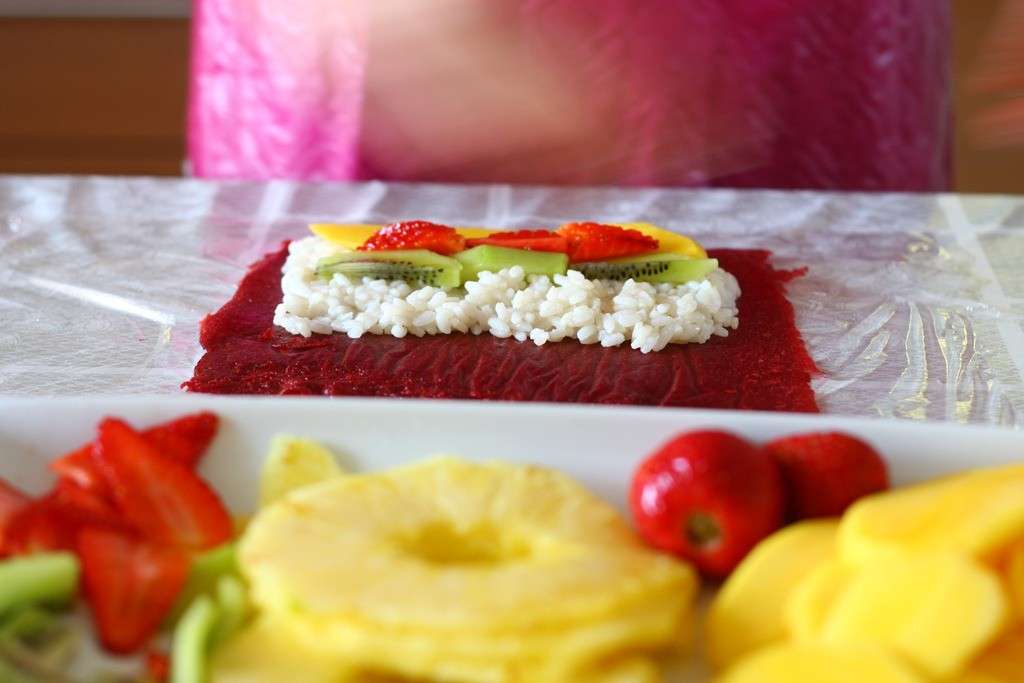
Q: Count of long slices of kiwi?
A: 3